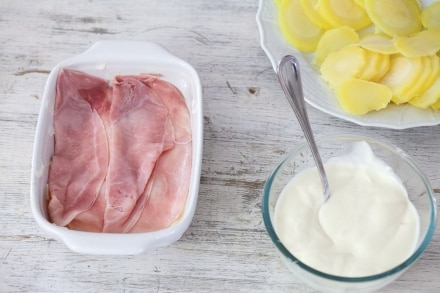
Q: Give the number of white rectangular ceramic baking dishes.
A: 1